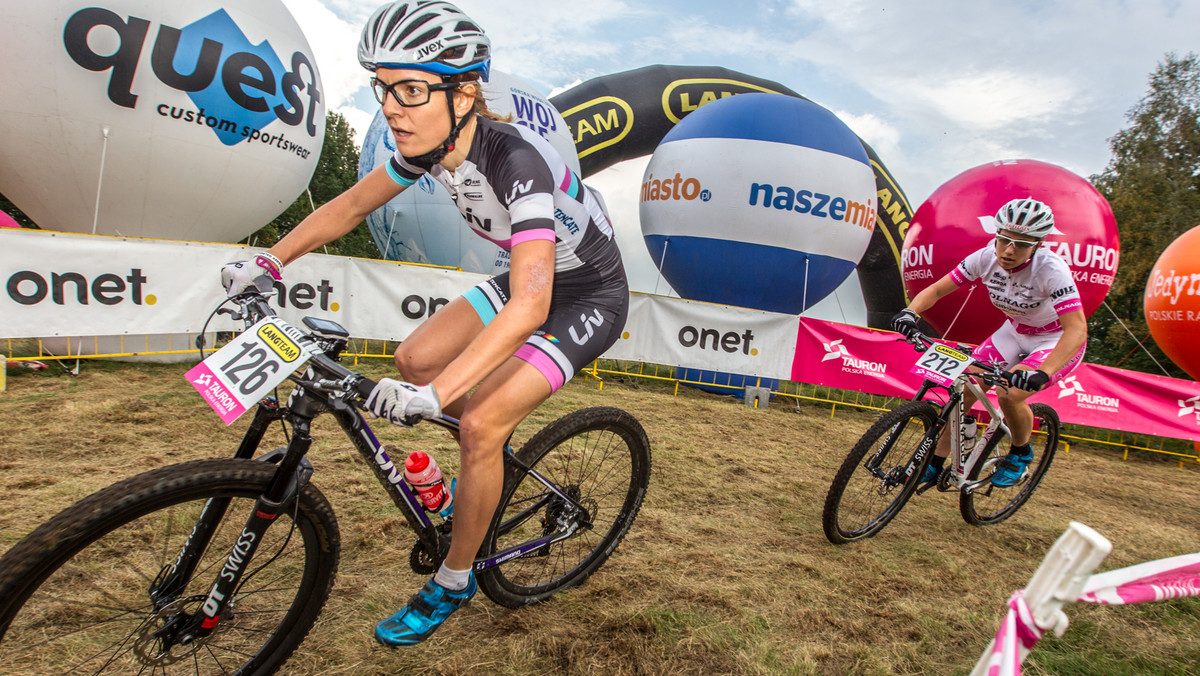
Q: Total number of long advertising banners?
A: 2